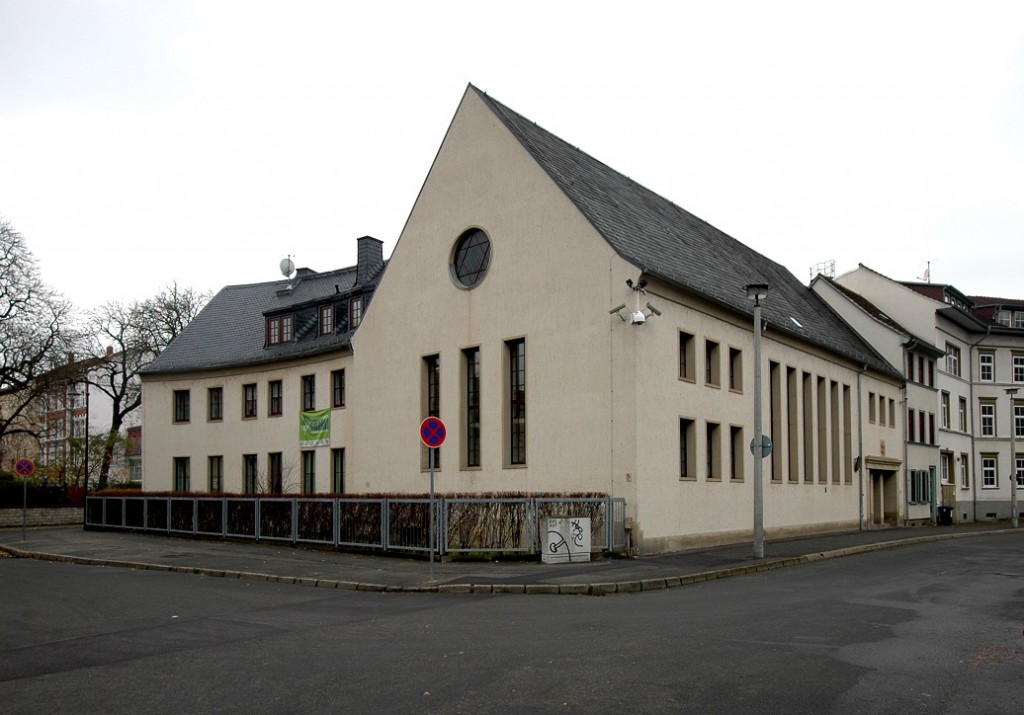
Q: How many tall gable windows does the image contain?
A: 3